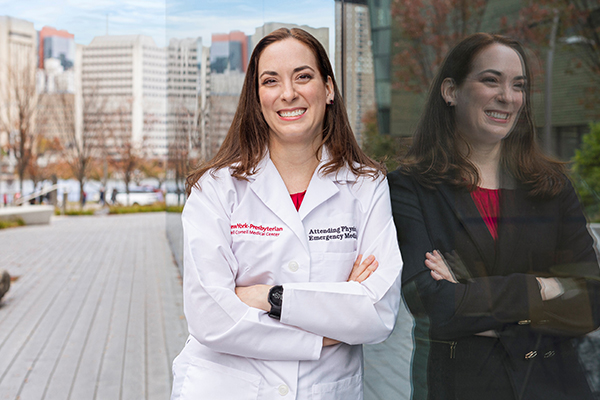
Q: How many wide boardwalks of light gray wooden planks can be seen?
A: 1